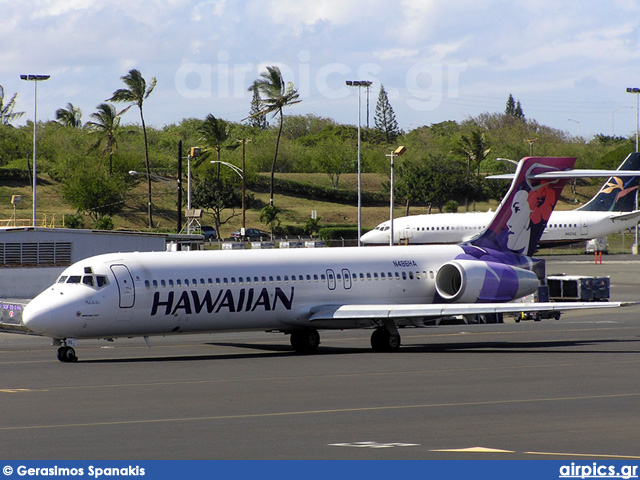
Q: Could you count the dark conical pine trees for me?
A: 4